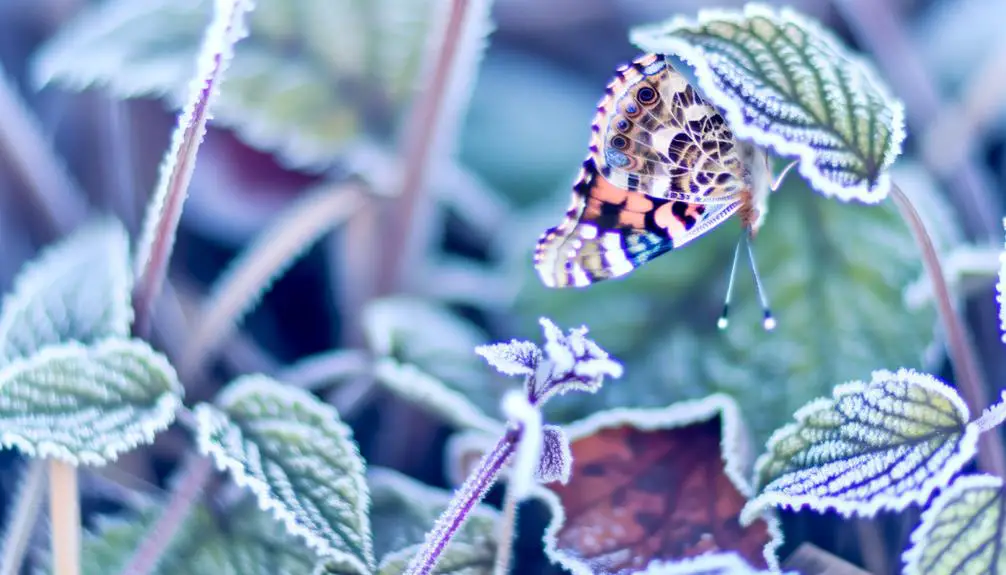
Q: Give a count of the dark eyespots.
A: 4